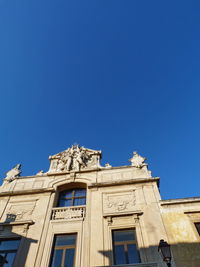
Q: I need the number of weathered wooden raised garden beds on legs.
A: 0